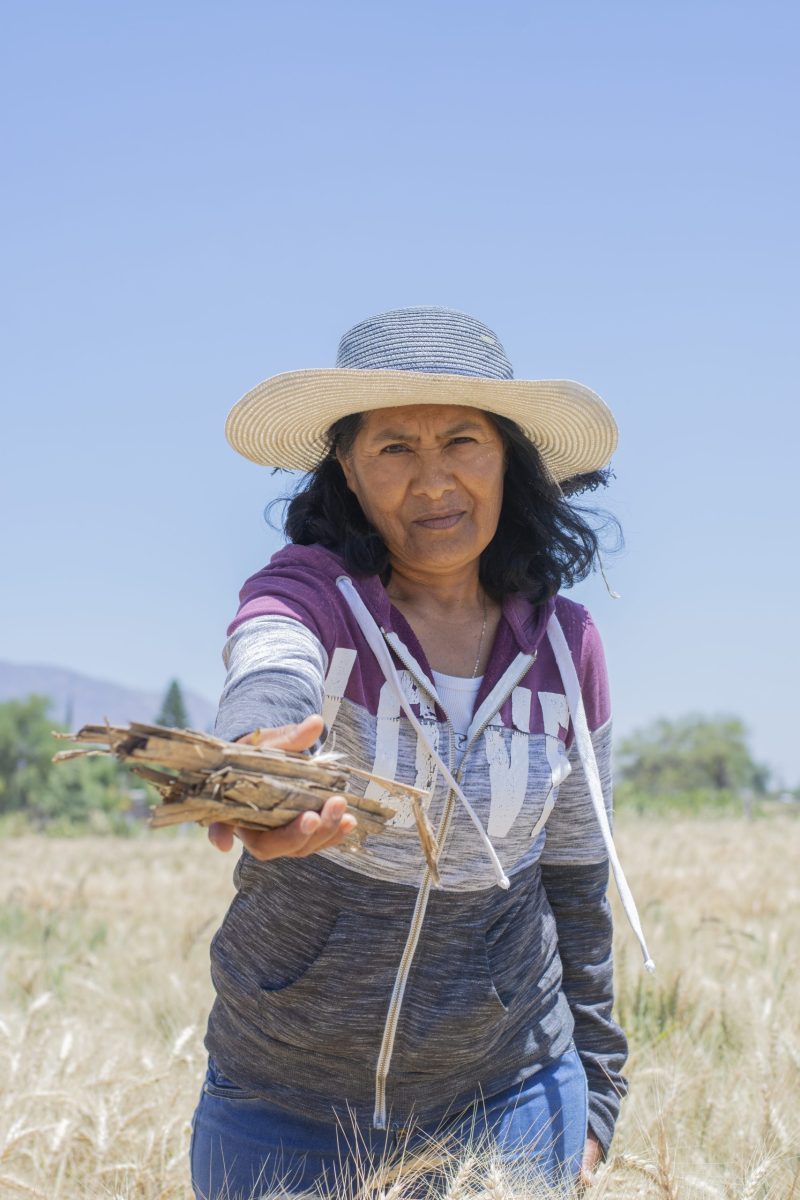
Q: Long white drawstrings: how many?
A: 2